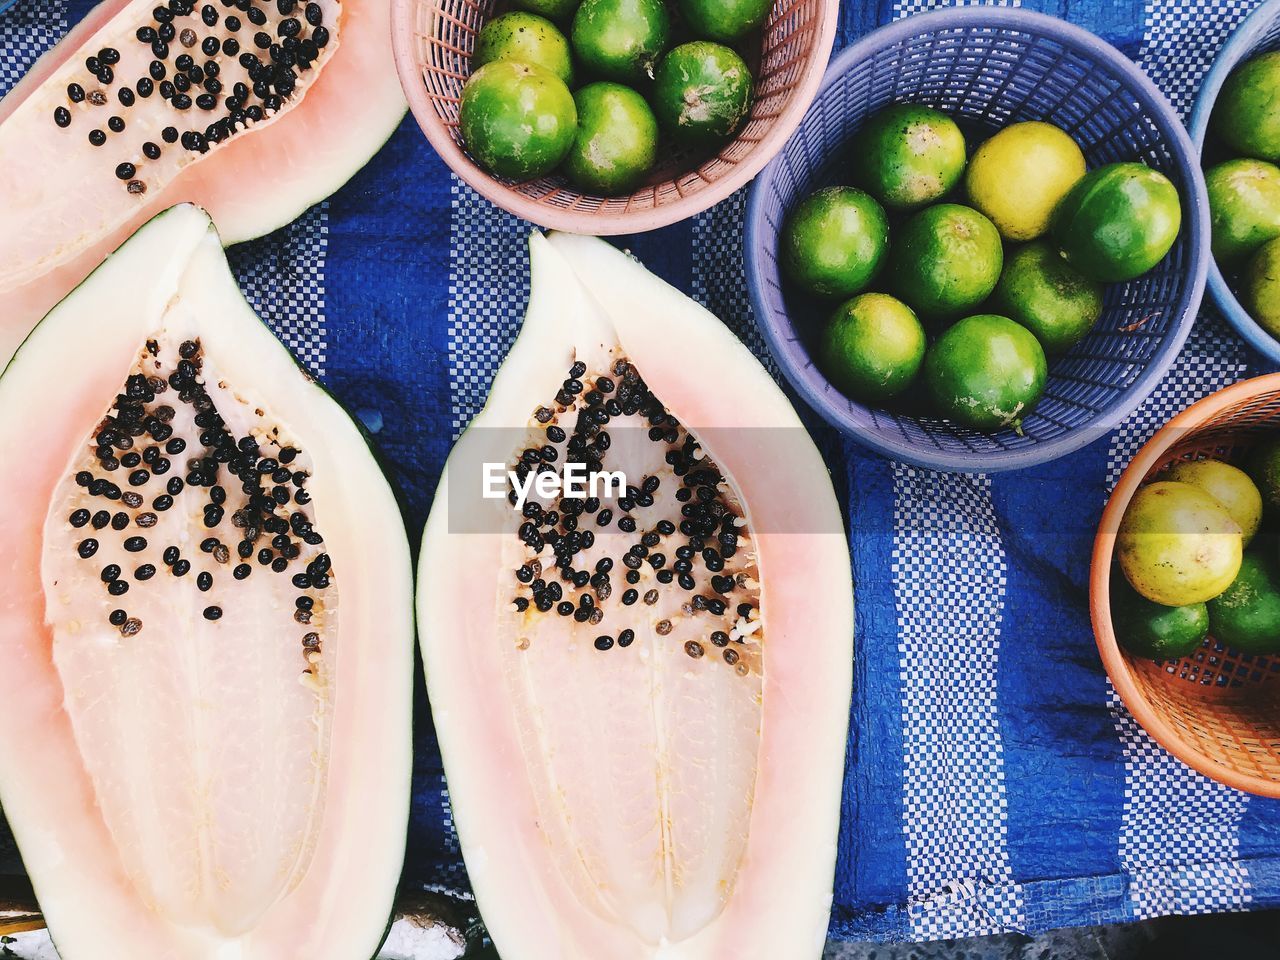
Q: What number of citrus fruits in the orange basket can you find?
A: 5